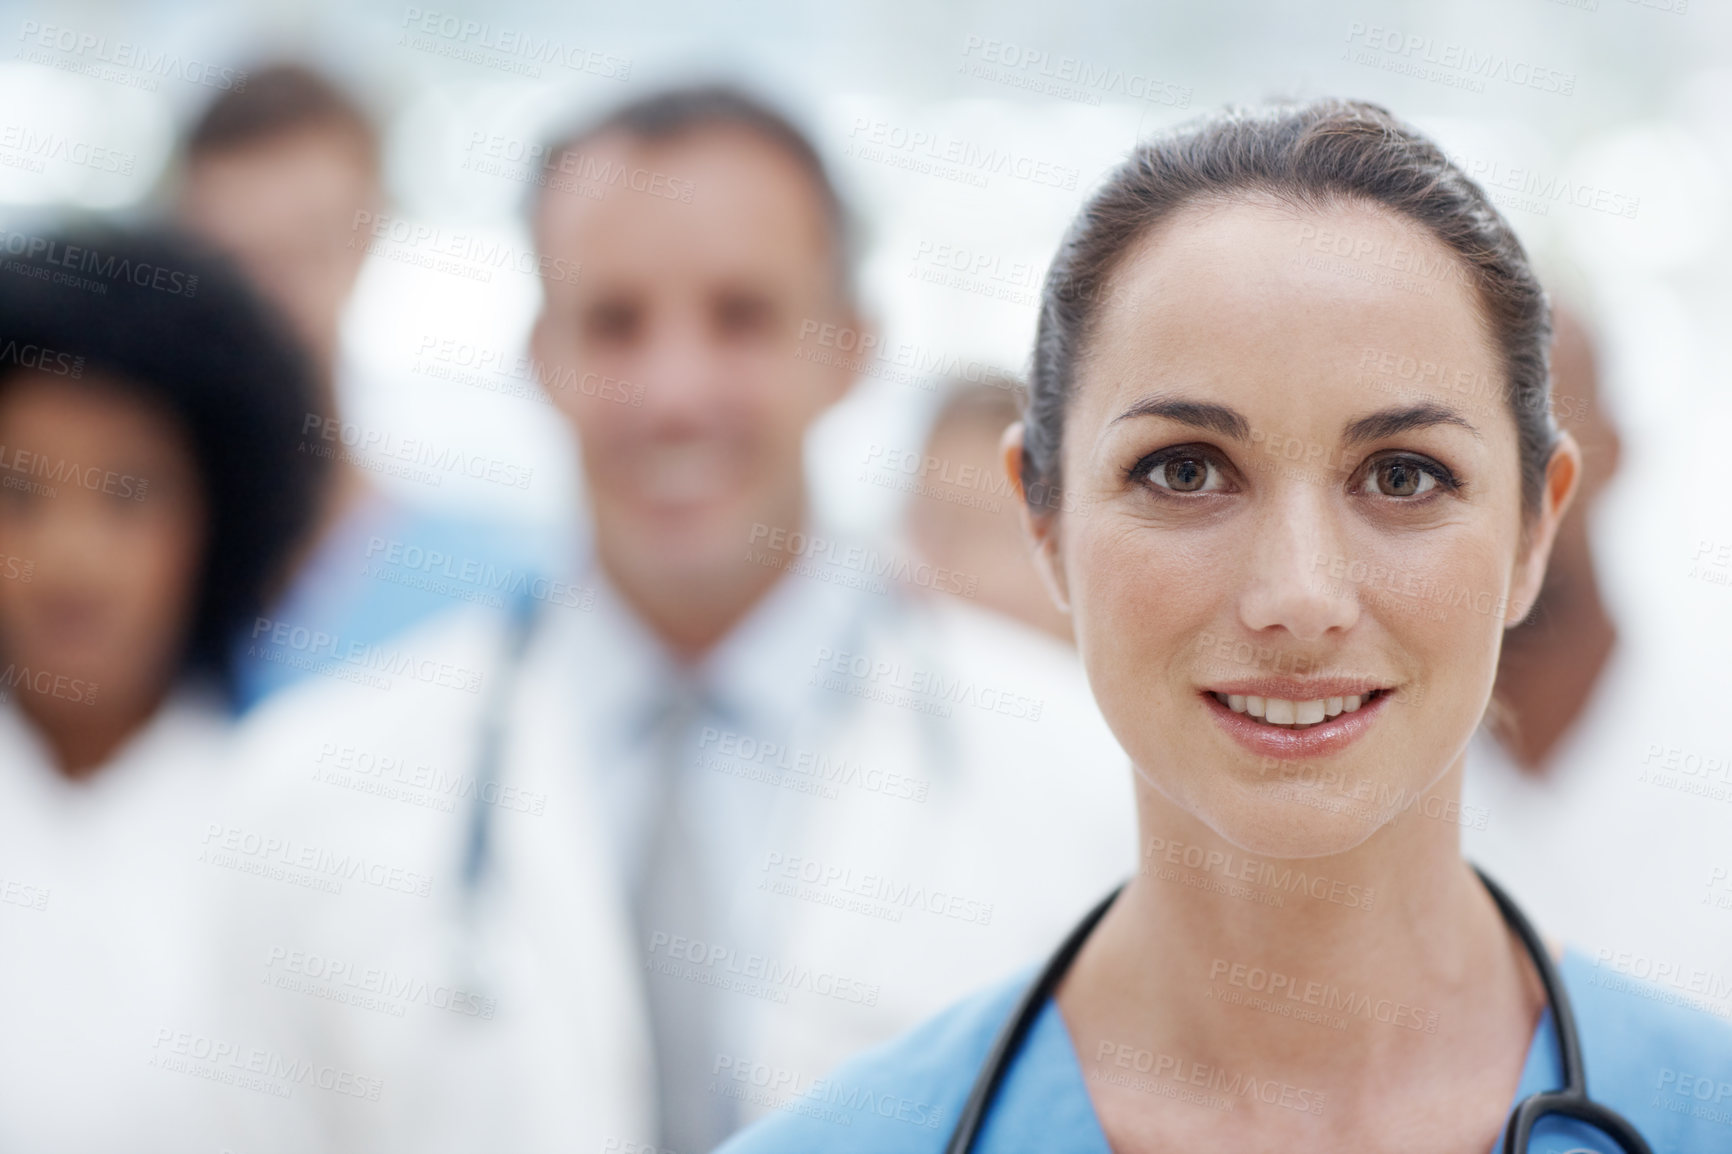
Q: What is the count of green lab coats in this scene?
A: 0